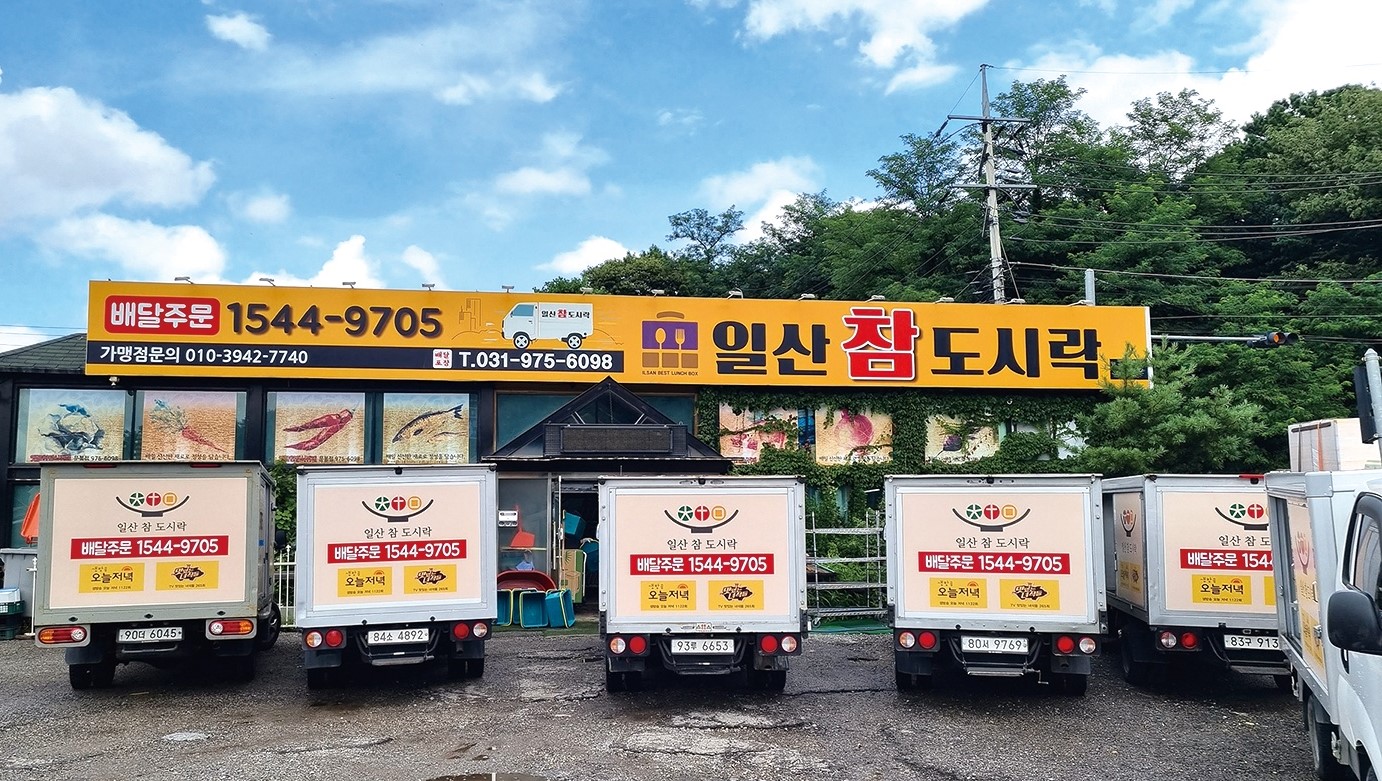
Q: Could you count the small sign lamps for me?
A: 13